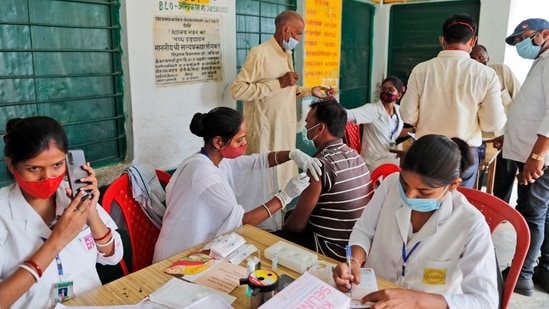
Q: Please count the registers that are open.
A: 1